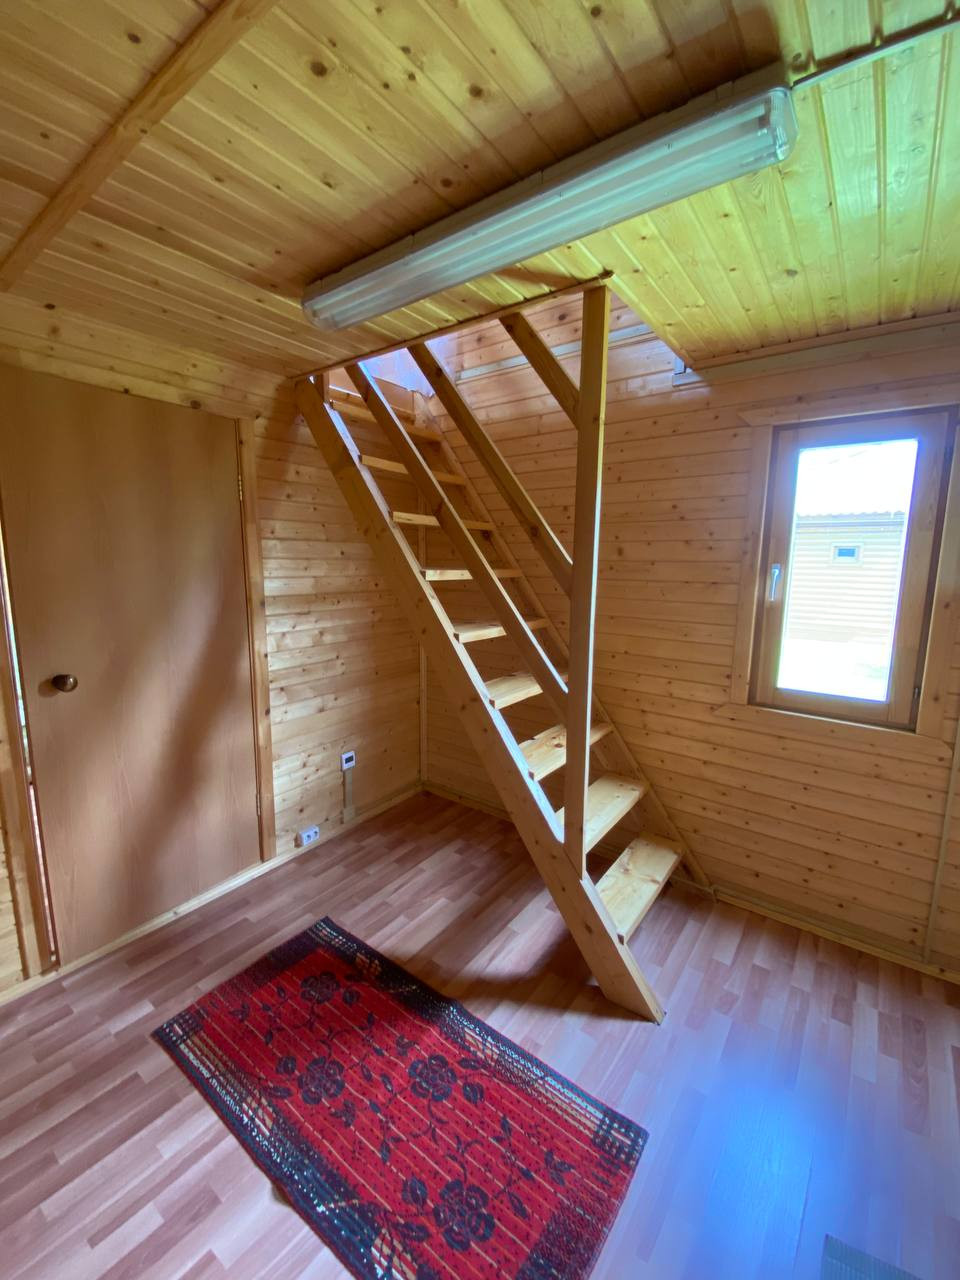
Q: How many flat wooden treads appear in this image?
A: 9